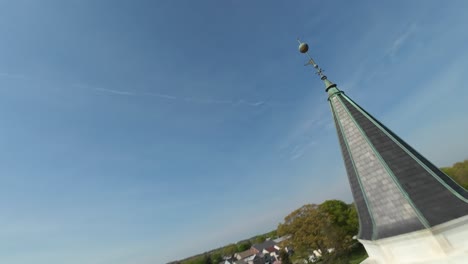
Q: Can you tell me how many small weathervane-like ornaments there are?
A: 1